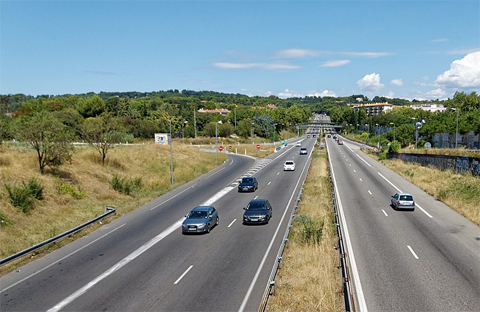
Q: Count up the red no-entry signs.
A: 3